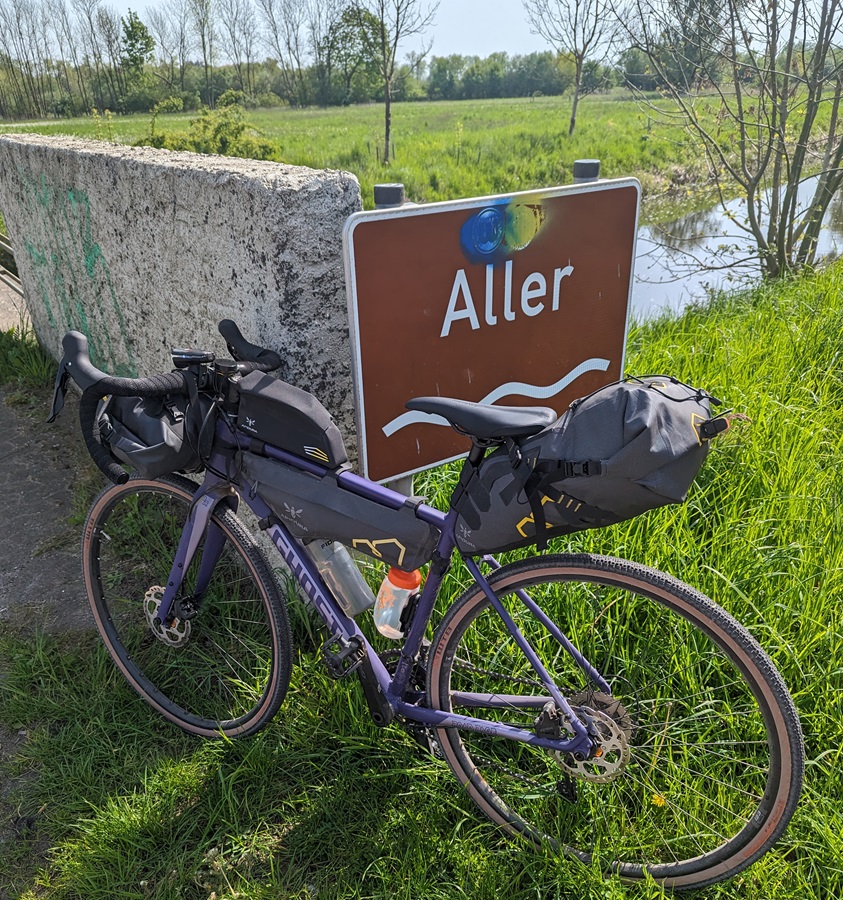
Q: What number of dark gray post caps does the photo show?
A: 2